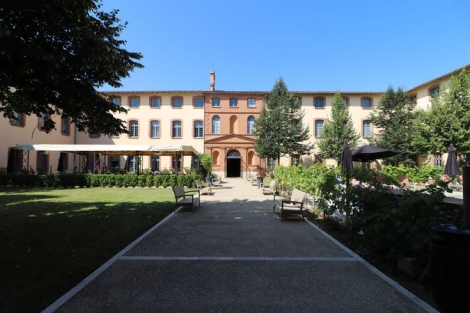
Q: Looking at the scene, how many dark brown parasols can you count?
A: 3